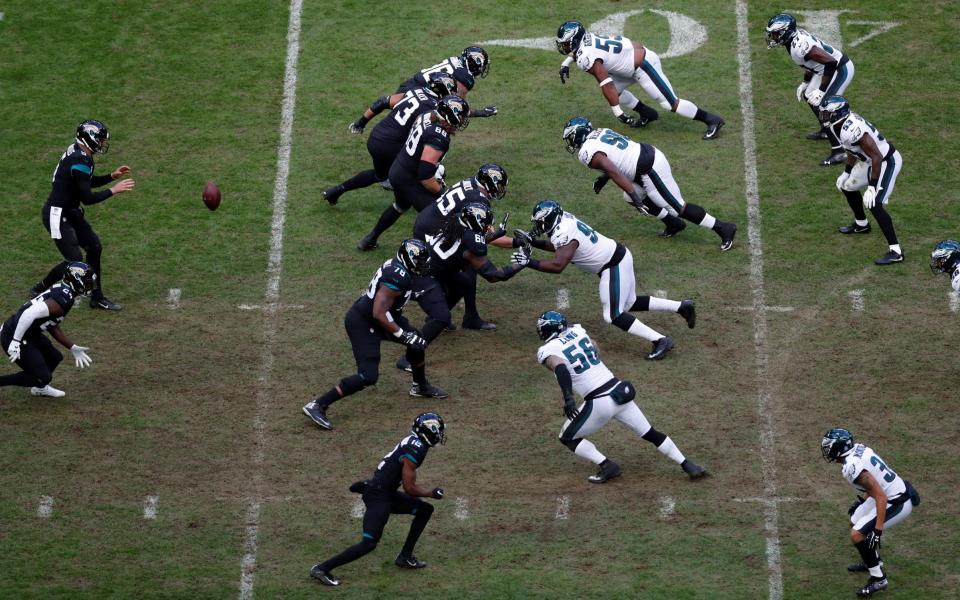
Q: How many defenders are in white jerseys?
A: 8